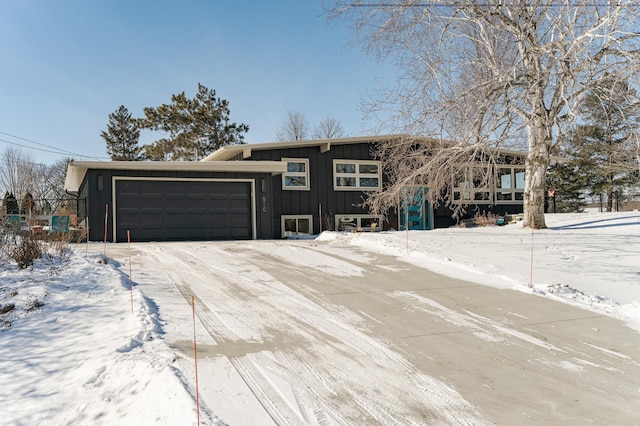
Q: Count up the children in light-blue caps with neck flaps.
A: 0